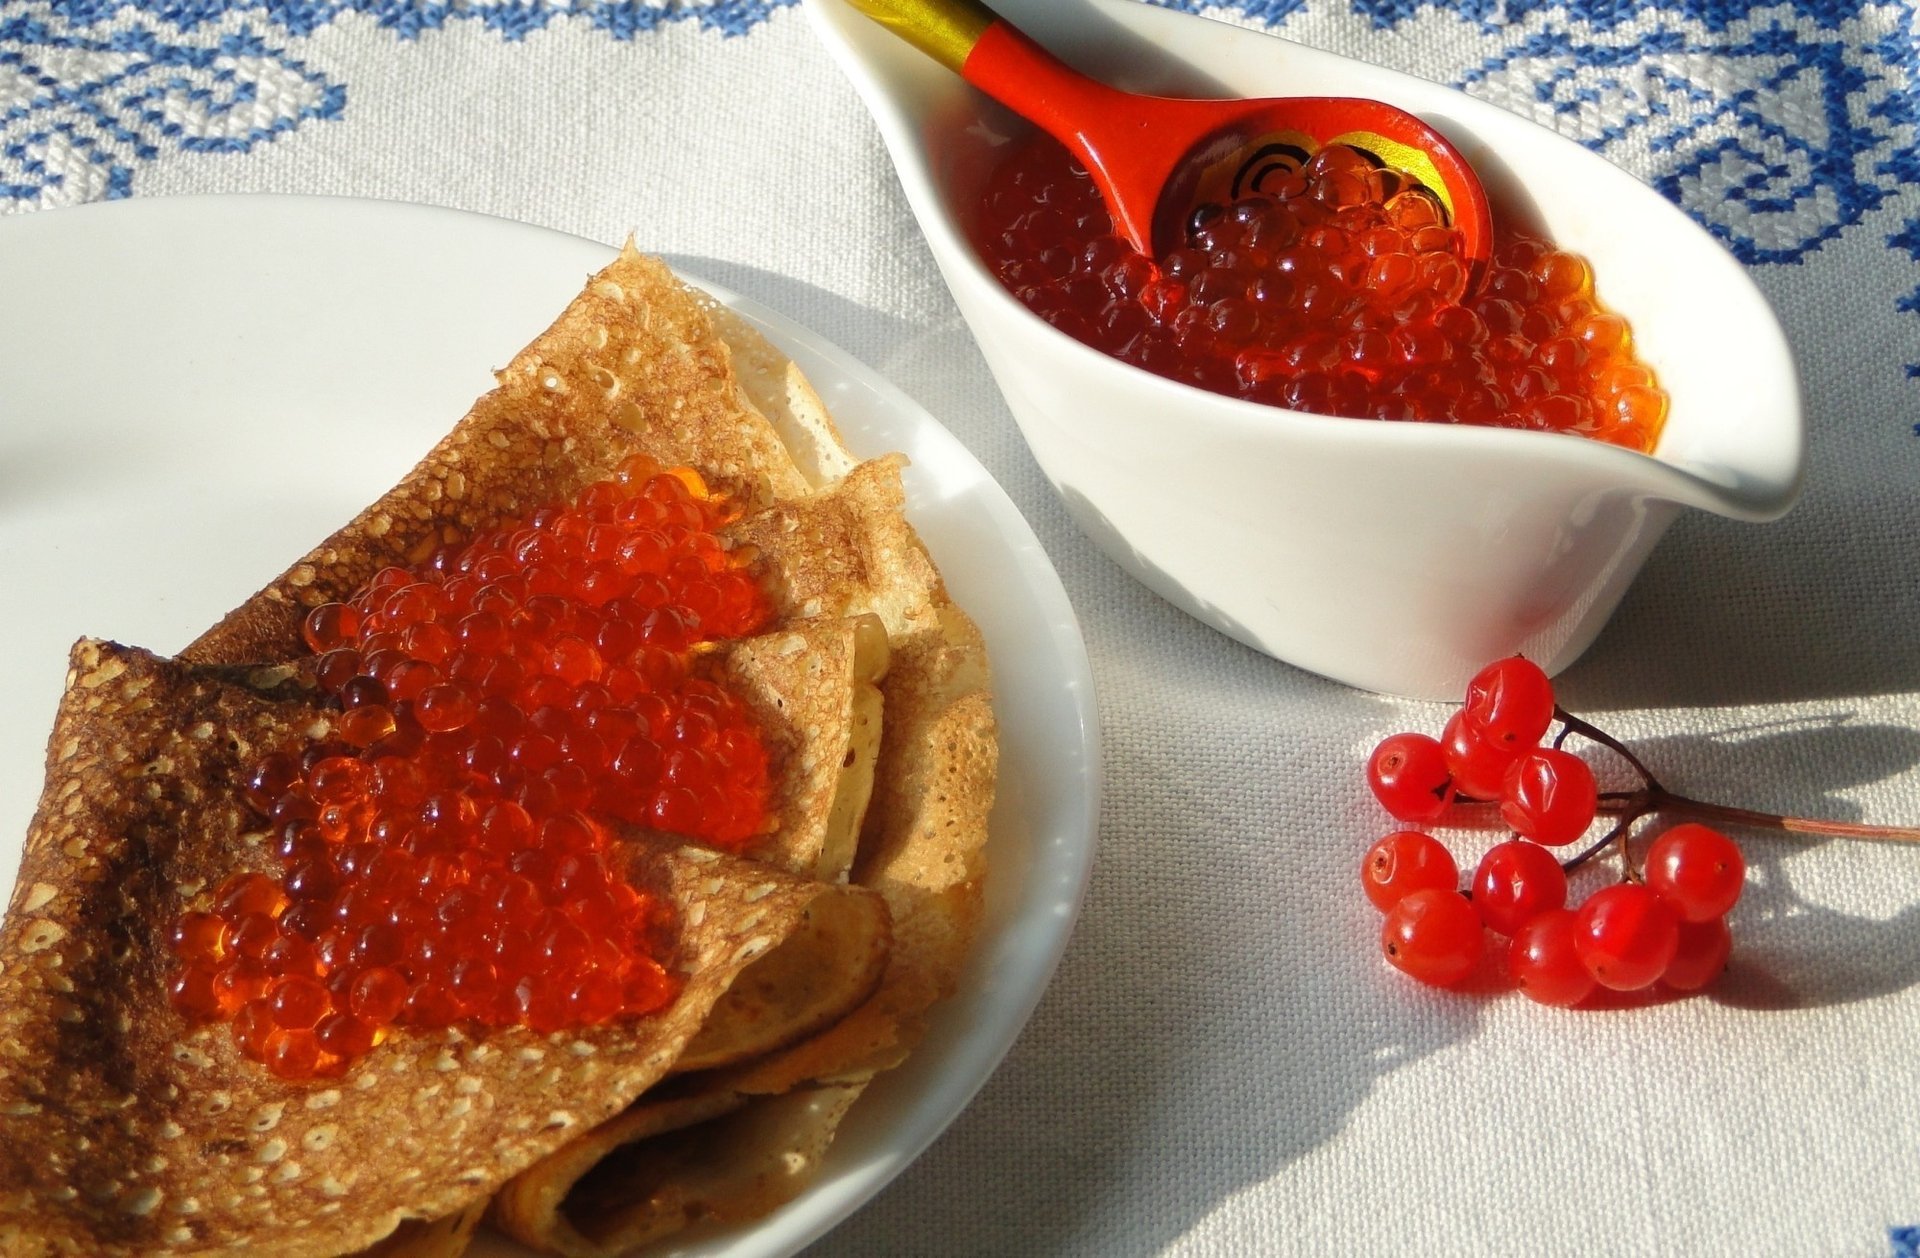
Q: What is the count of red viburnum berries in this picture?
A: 11